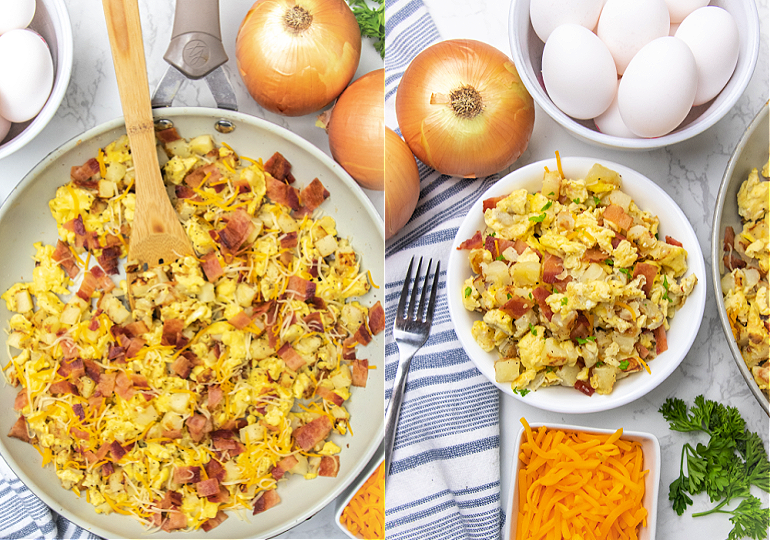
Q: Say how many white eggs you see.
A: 10